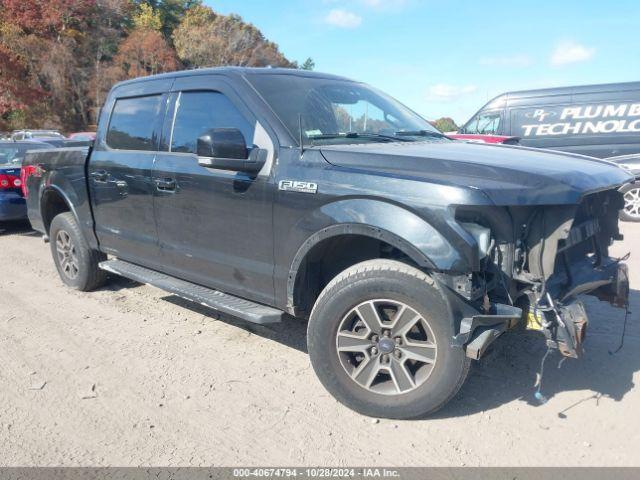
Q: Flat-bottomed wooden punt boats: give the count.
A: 0